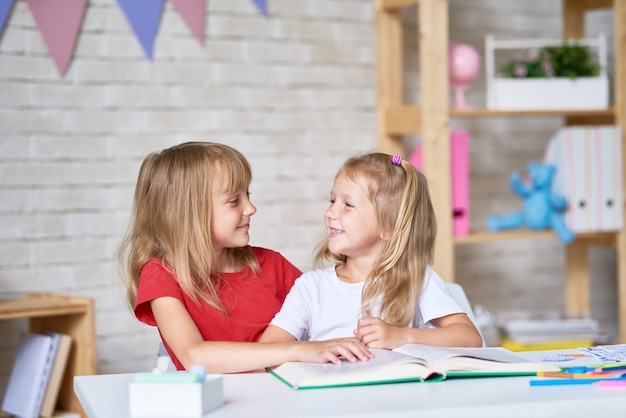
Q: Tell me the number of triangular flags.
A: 5